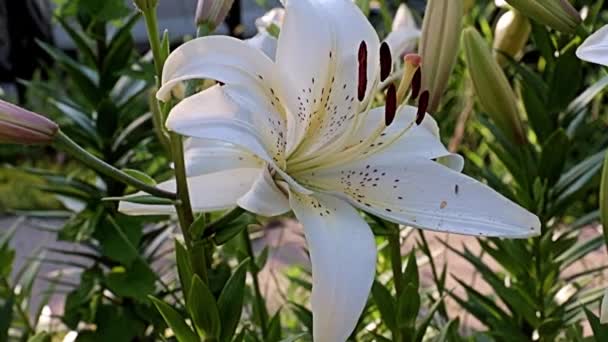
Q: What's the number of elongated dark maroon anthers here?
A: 5